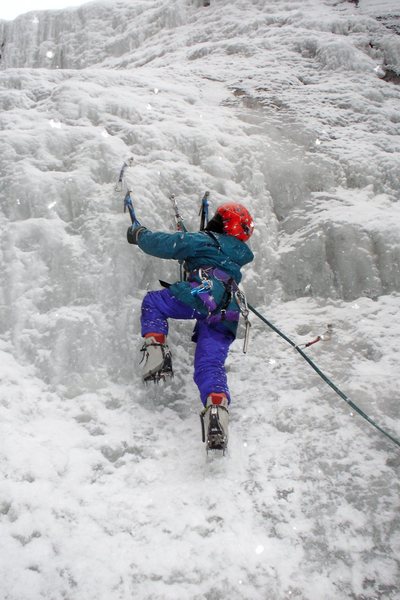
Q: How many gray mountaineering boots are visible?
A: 2